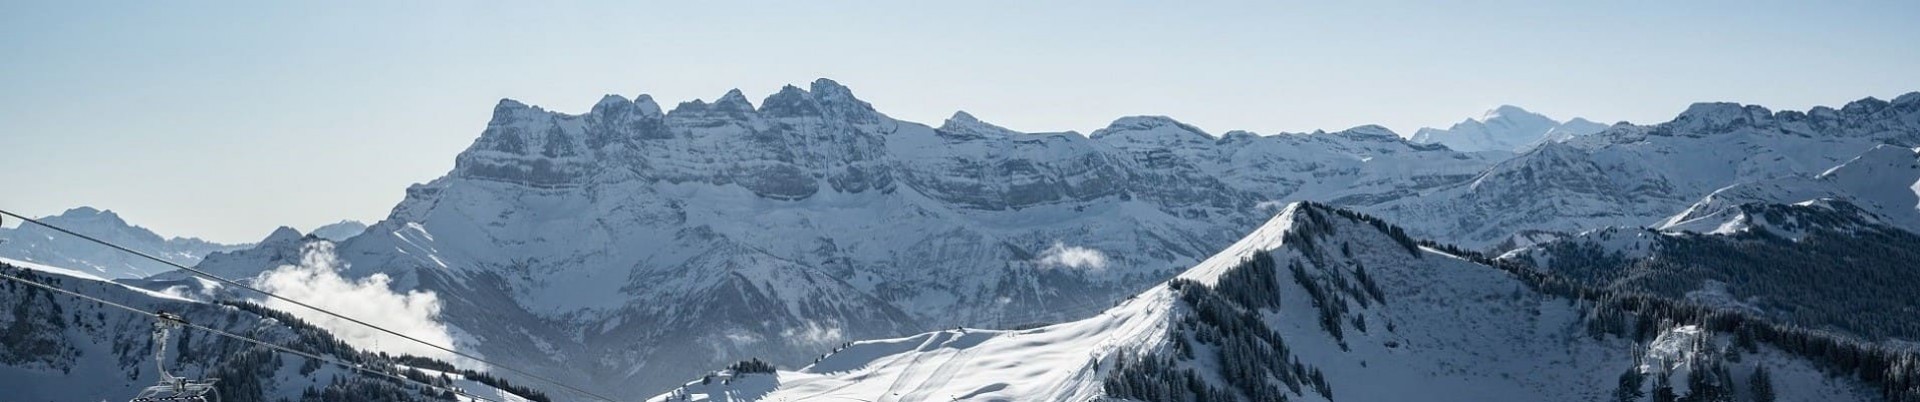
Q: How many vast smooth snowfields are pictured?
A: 1